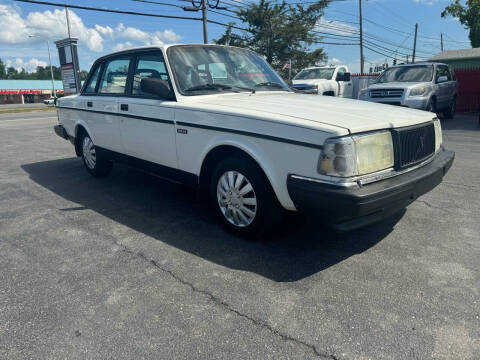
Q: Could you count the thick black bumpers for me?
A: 2